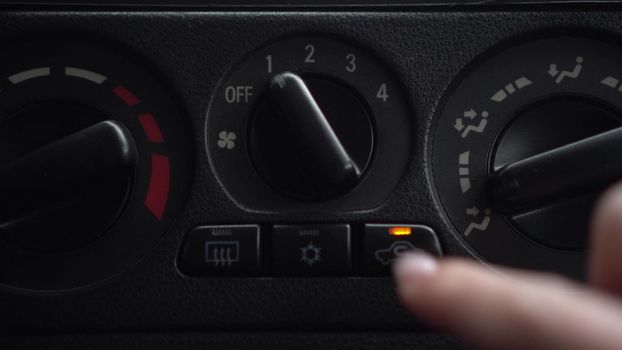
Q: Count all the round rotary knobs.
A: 3